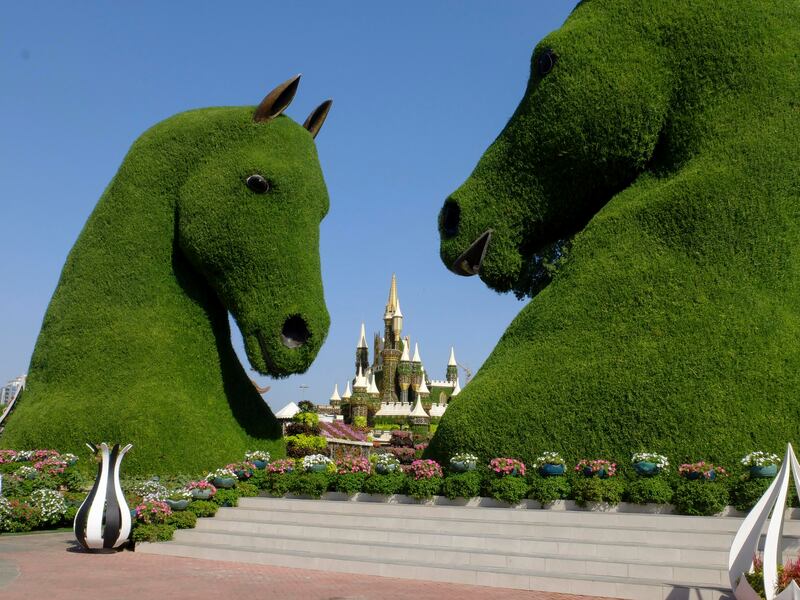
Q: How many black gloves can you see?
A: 0